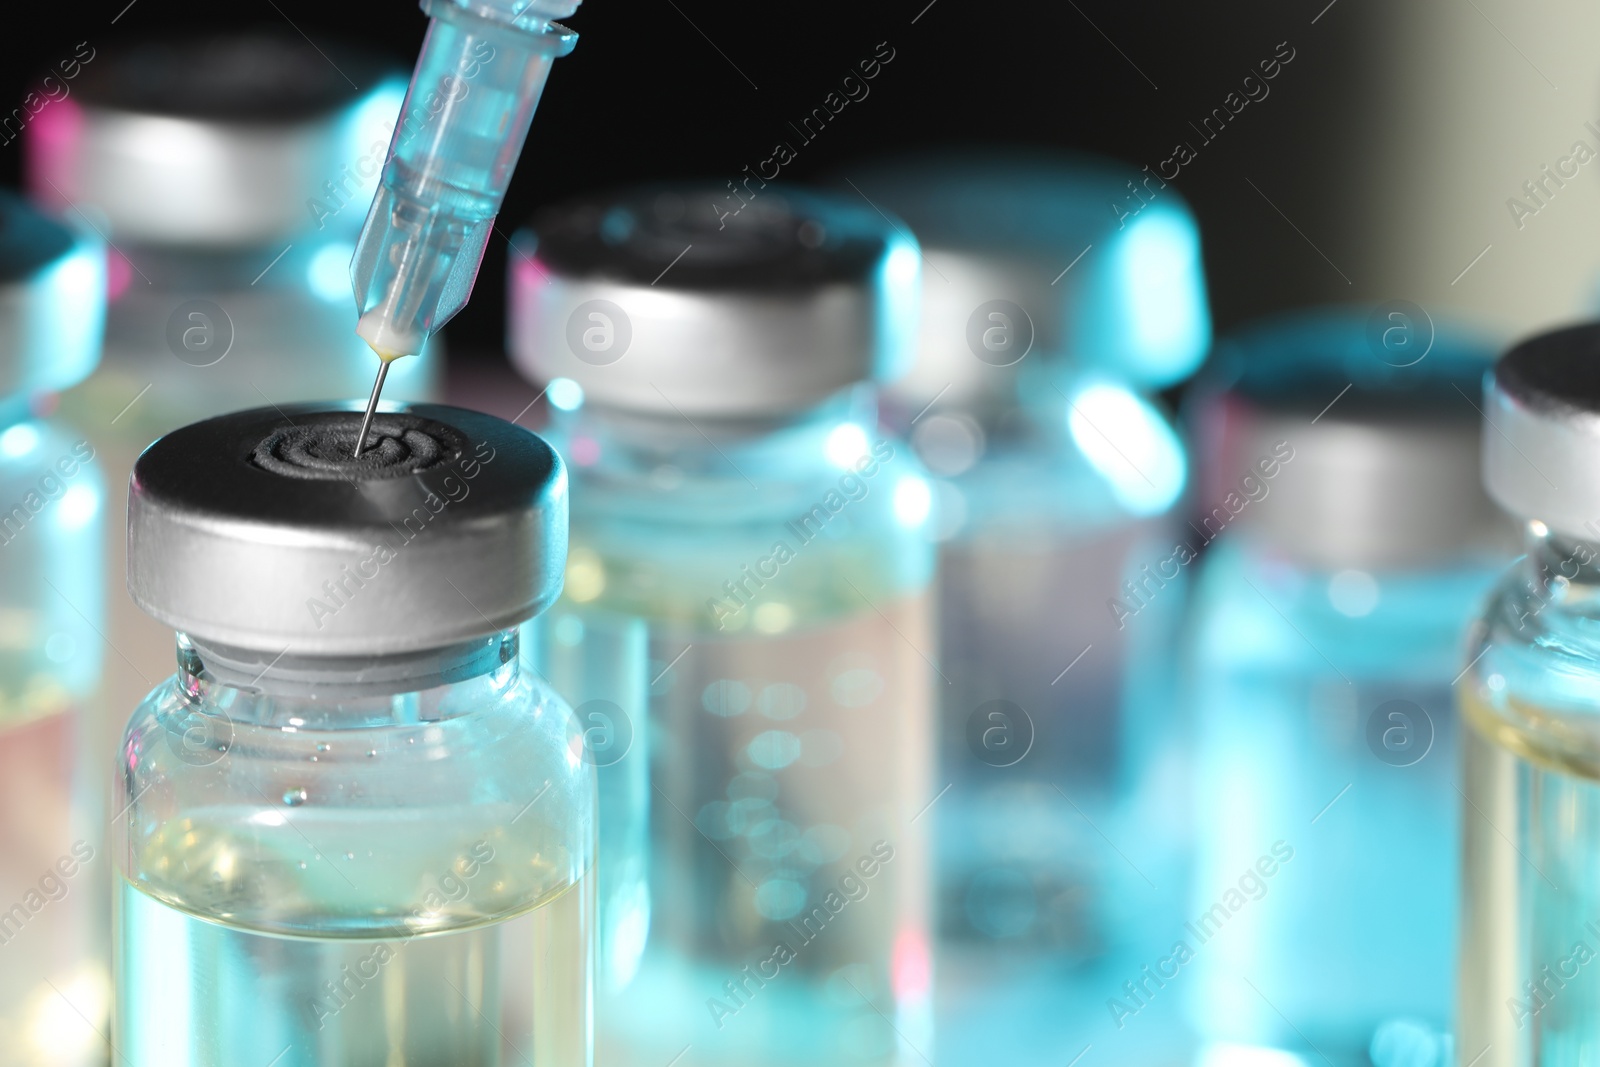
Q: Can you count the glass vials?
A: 7